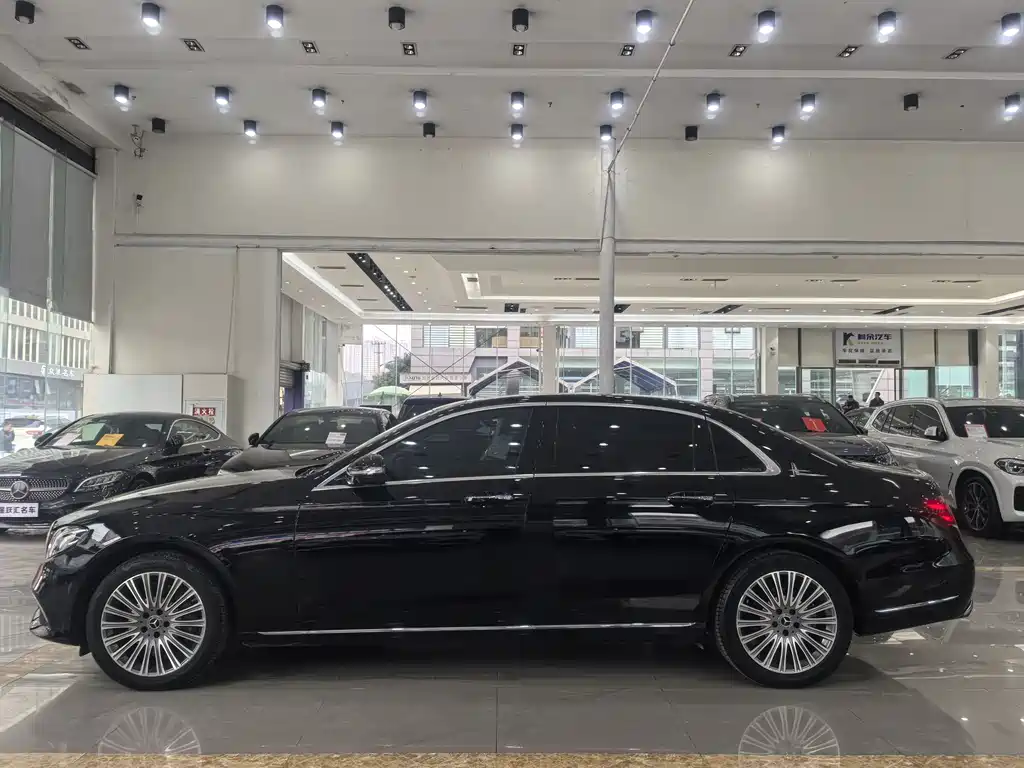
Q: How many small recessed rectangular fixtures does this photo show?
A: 9